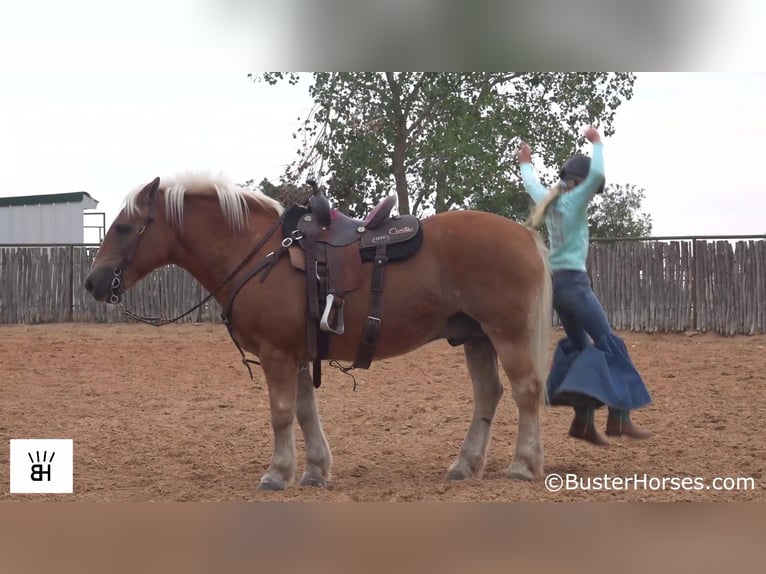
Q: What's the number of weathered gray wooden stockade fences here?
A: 1